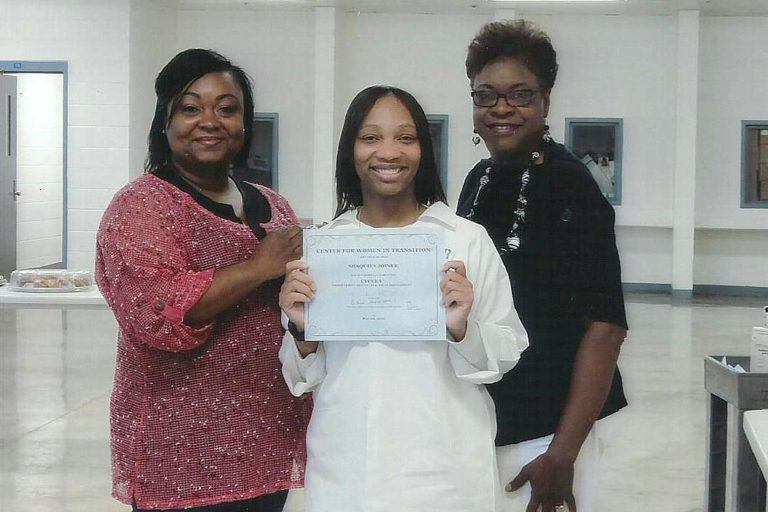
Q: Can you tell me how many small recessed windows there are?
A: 4